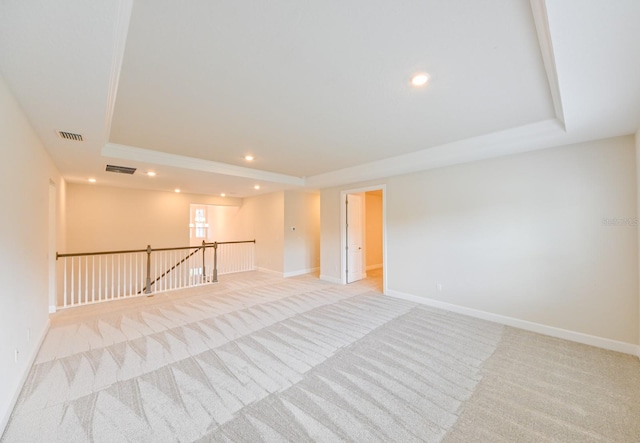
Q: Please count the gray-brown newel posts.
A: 3